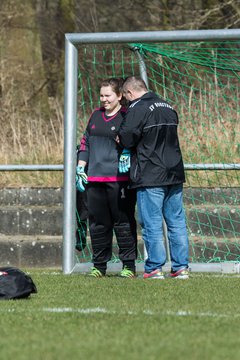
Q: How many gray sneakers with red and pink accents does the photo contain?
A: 2